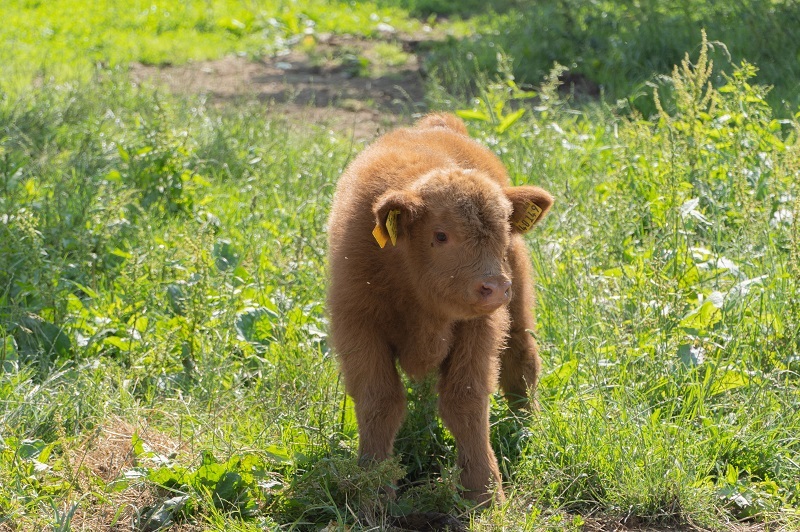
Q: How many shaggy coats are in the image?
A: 1